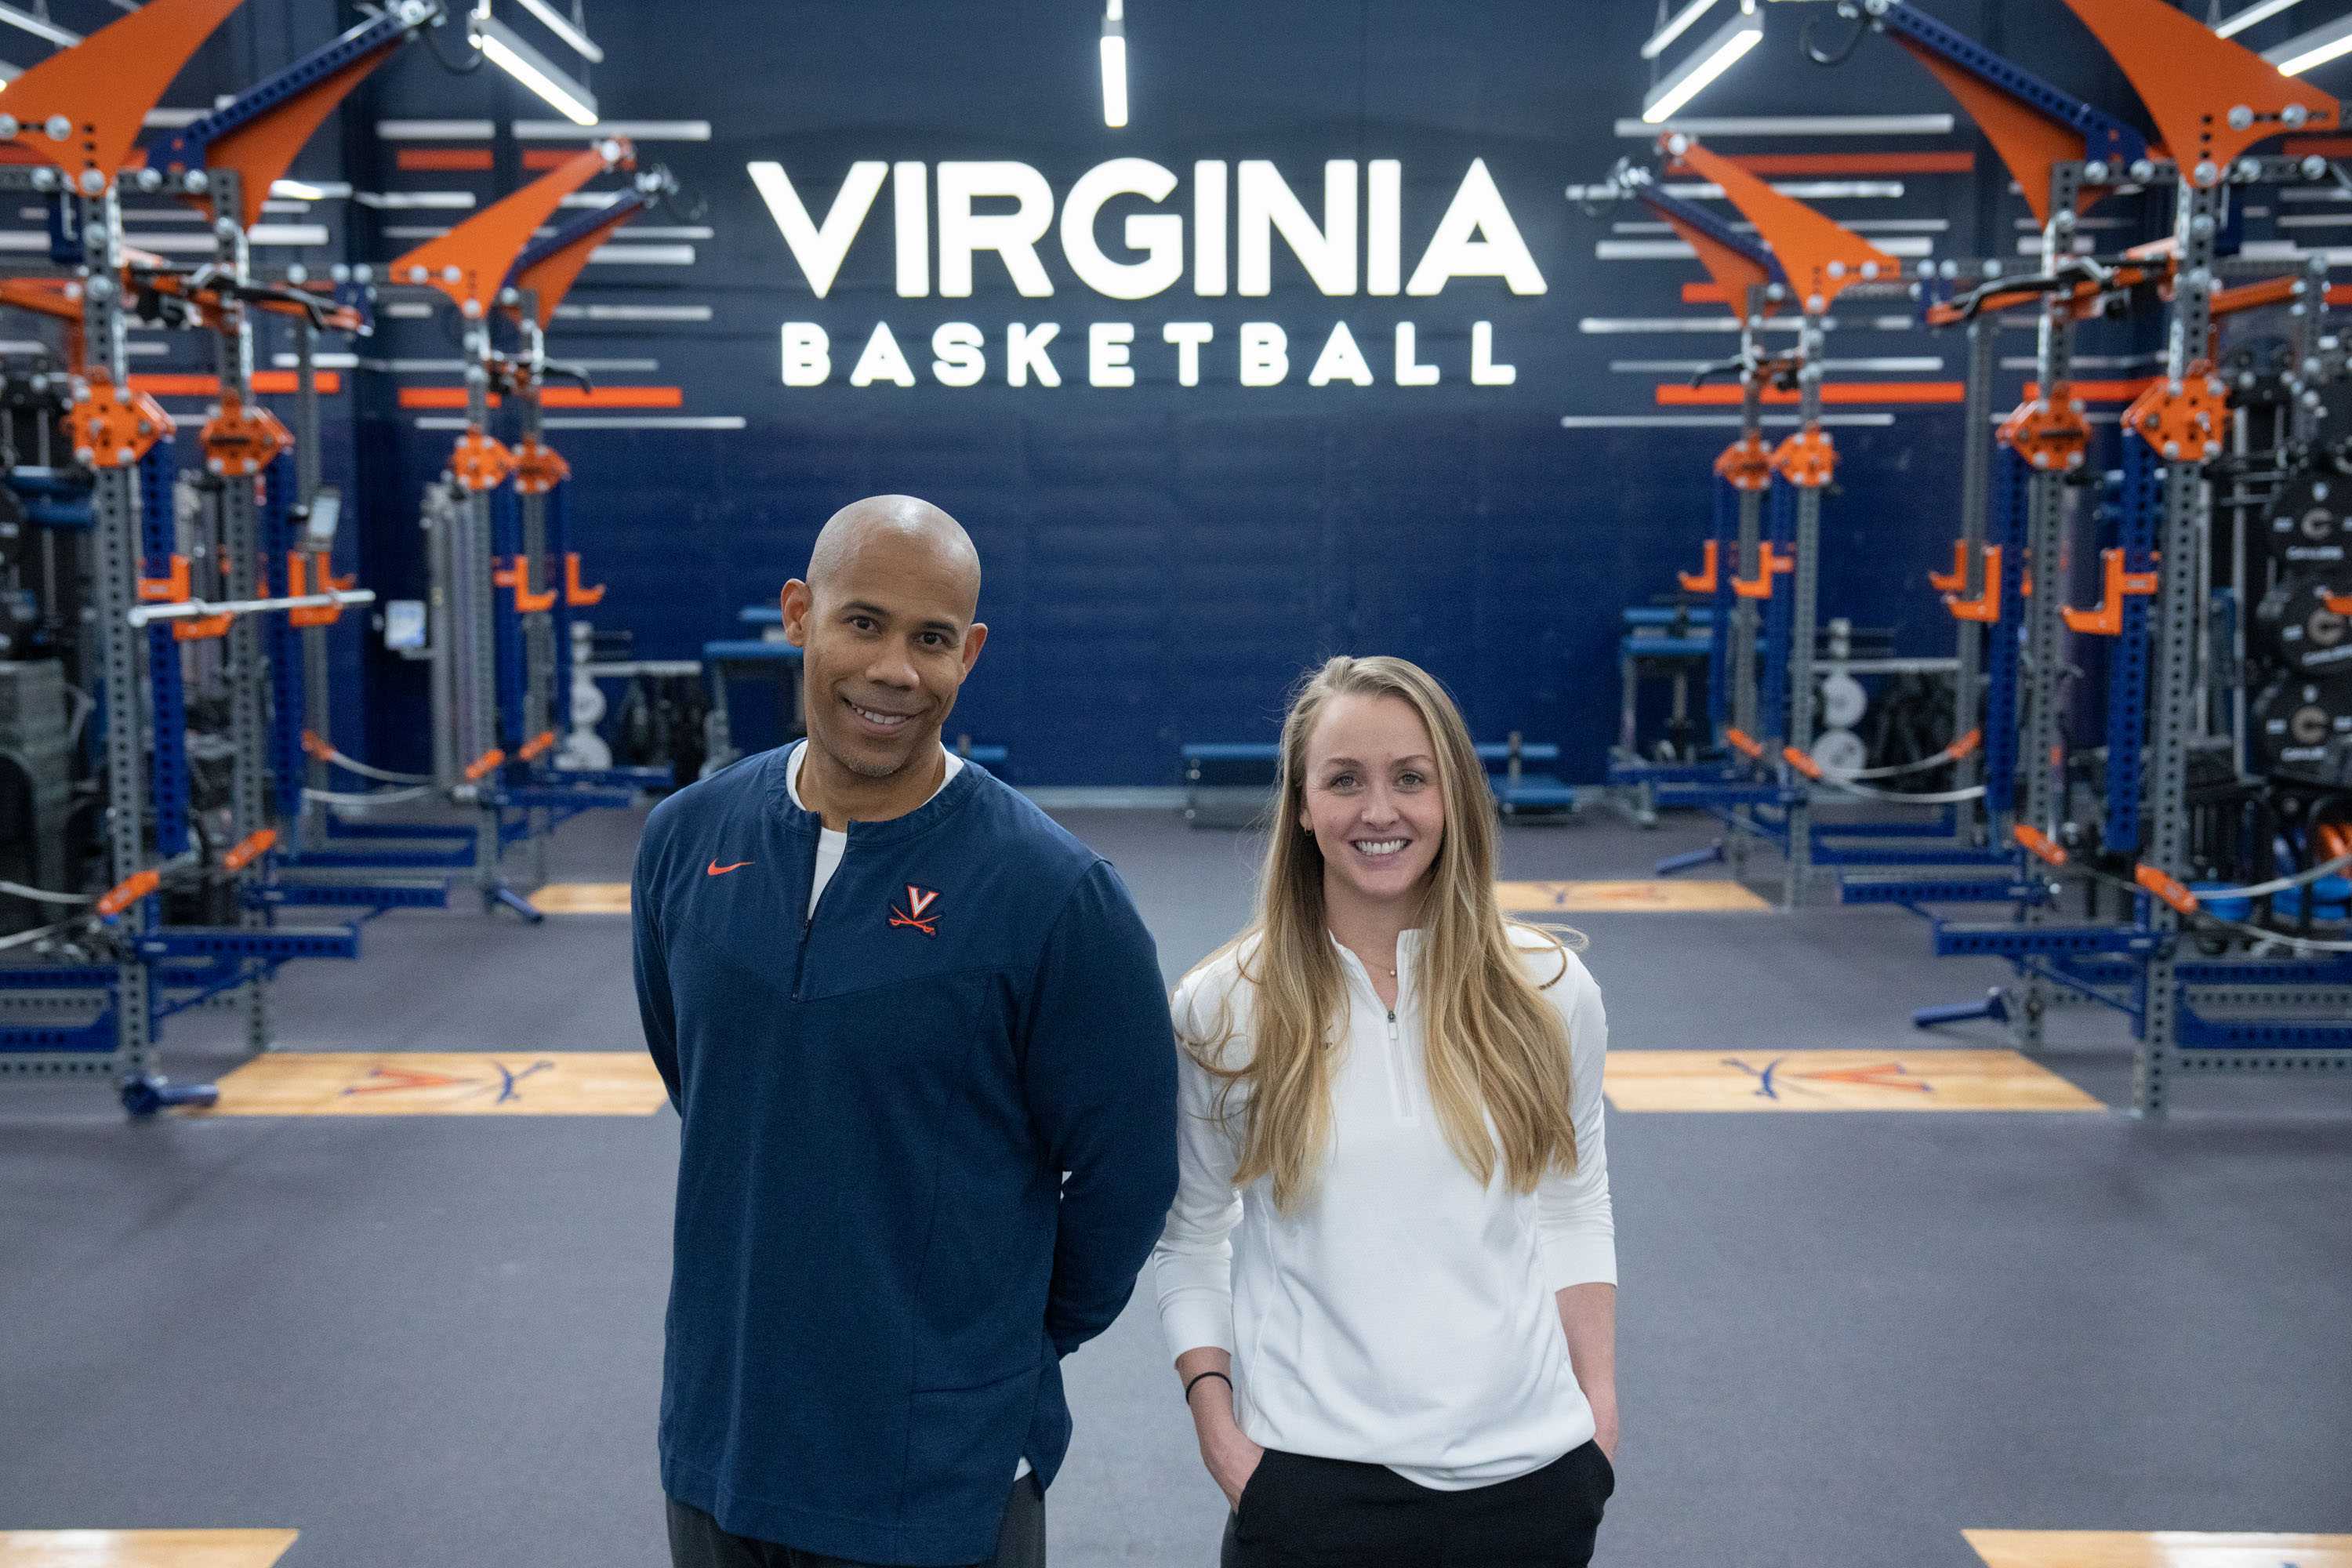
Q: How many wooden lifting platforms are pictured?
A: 6